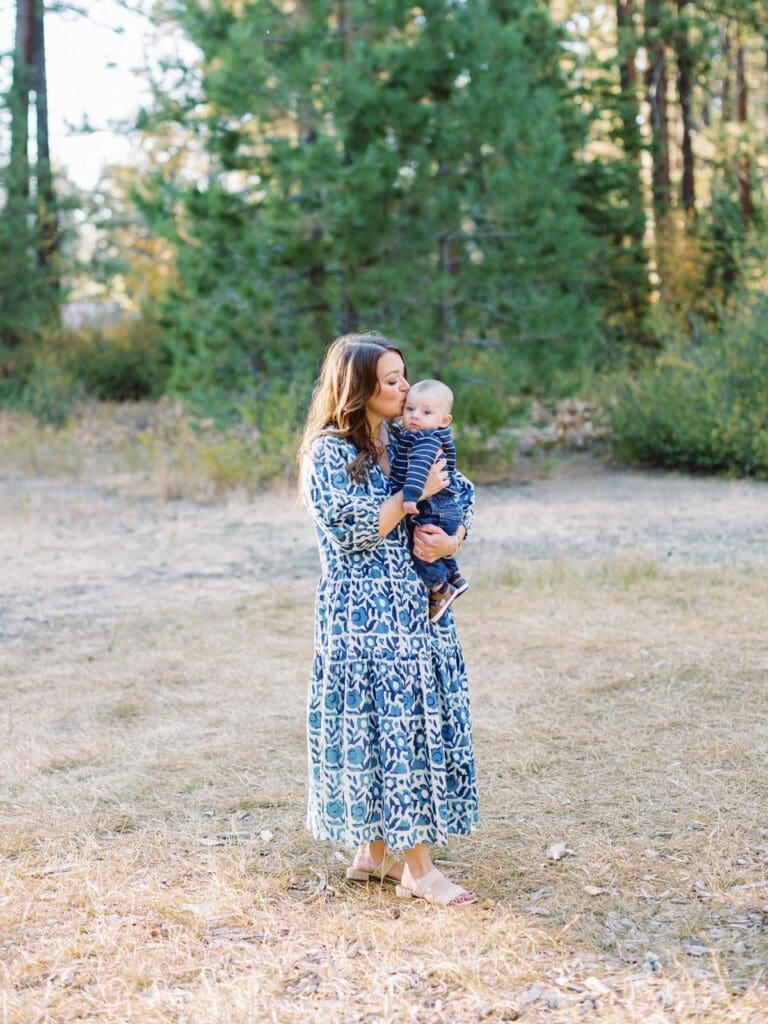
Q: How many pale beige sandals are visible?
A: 2